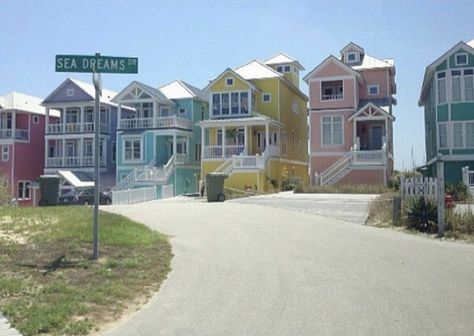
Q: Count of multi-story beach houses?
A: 6